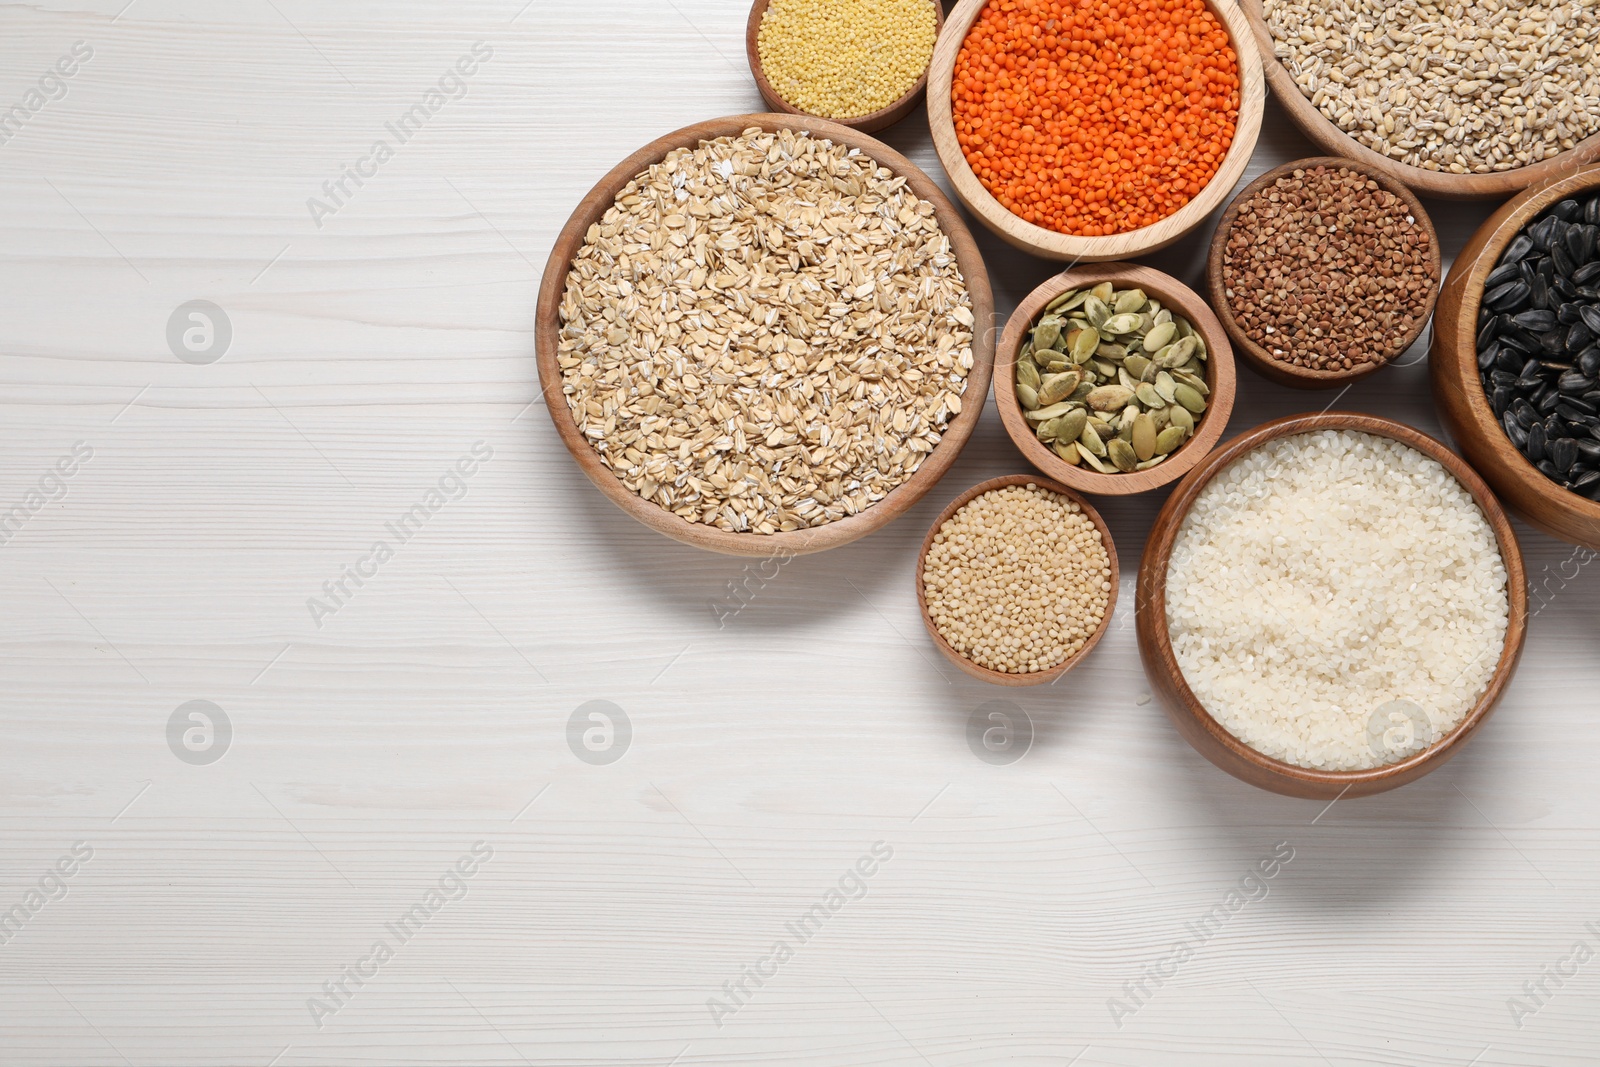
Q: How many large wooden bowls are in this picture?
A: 5